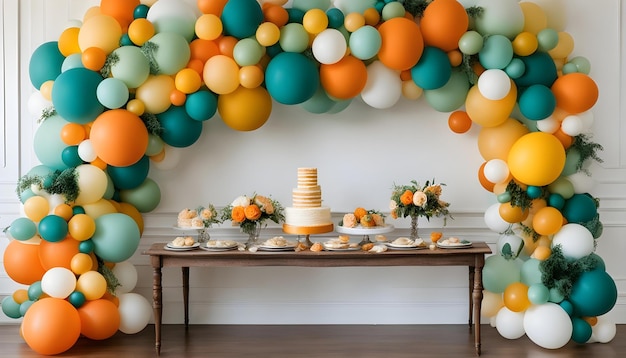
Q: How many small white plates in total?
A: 6